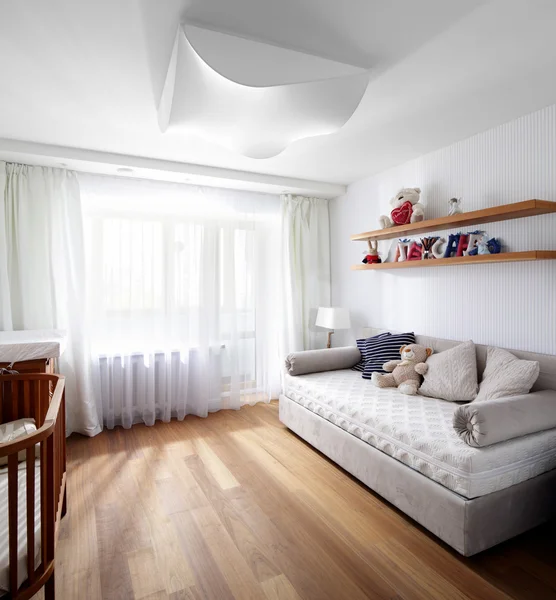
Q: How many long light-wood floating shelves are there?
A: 2